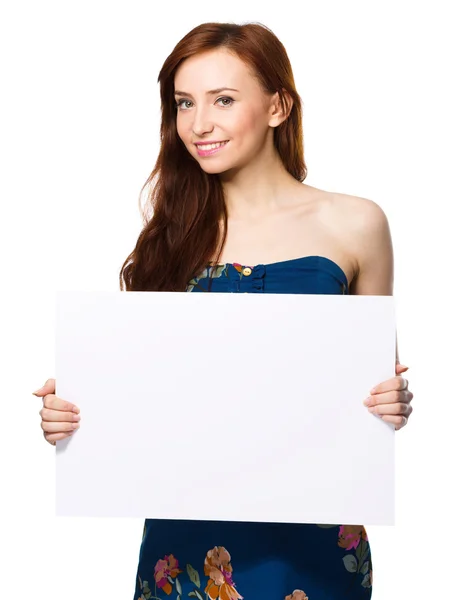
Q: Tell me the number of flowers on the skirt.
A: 4